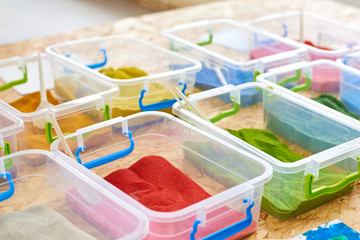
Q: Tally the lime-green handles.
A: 8